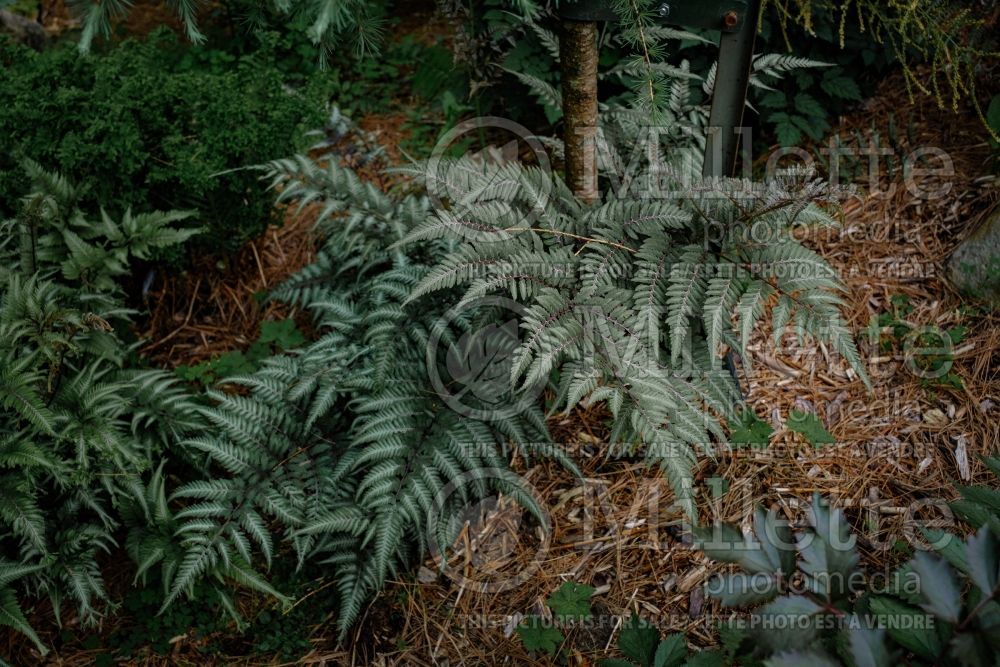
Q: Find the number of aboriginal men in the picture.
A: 0